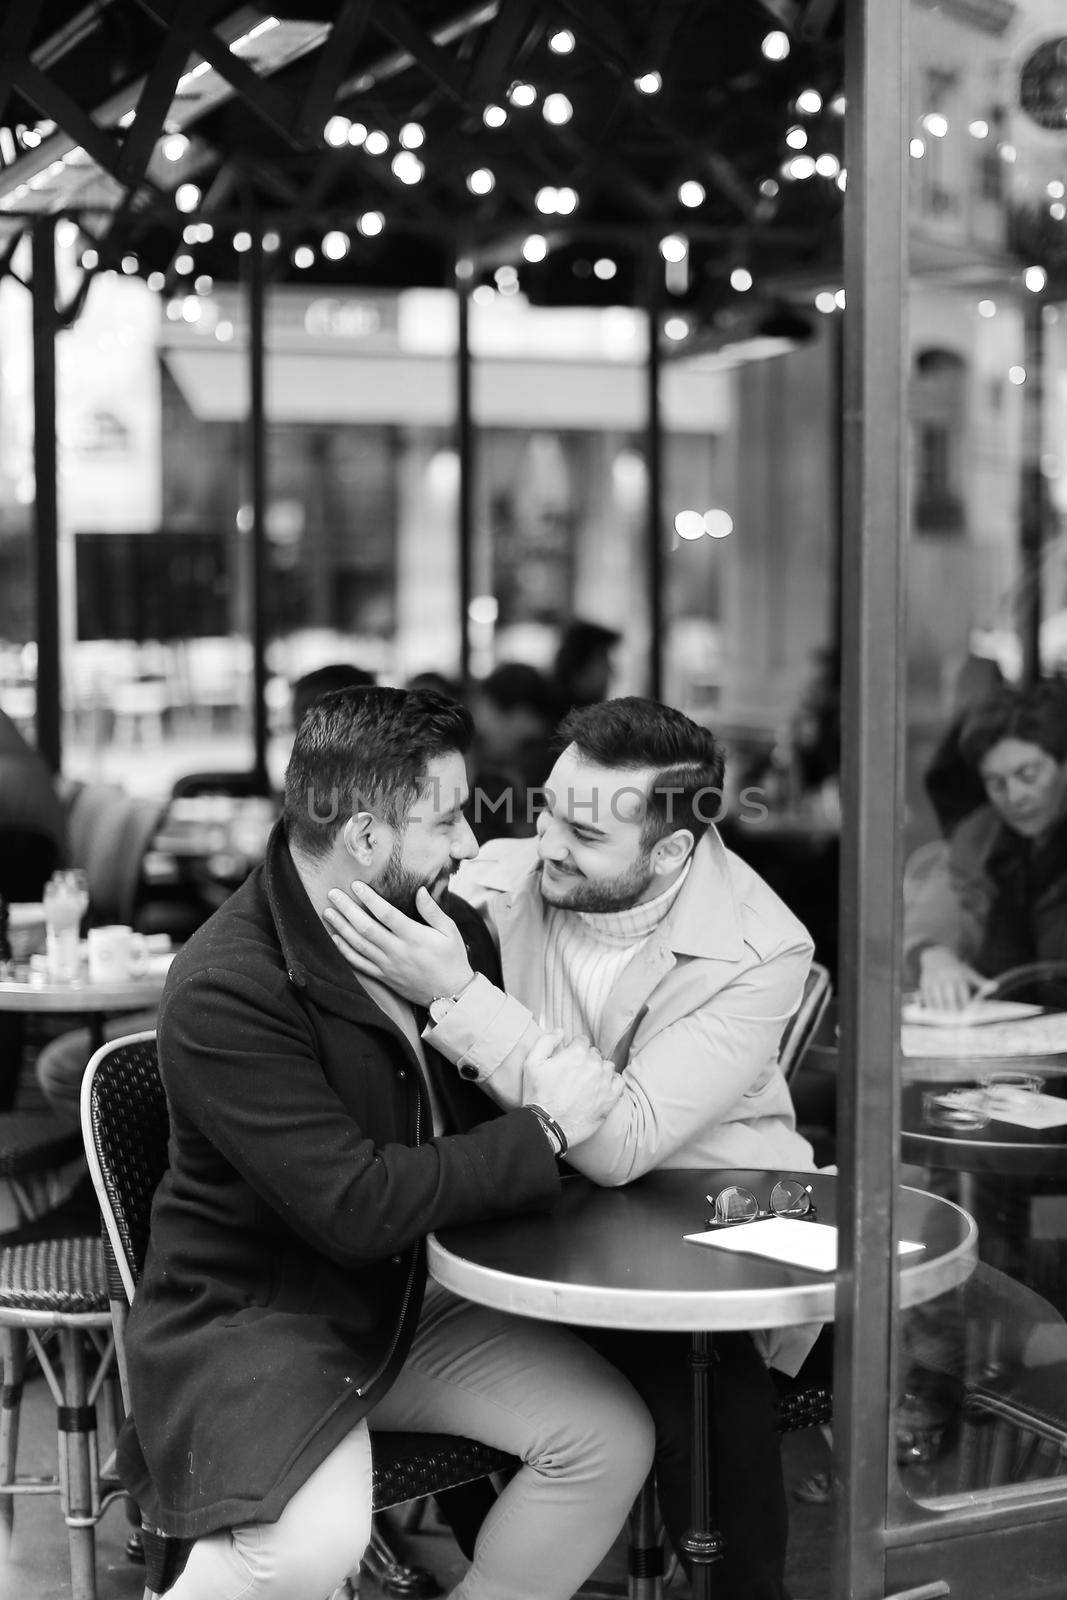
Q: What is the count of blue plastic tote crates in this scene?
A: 0